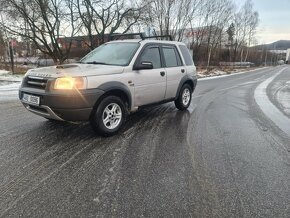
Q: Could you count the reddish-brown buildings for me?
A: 1